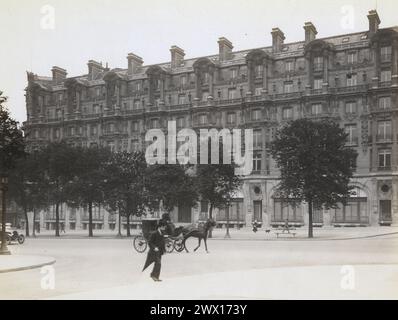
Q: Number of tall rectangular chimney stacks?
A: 8